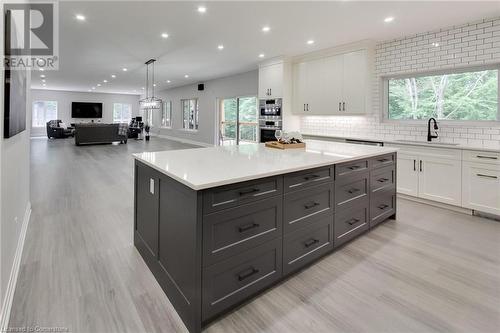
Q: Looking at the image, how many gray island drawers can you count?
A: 12